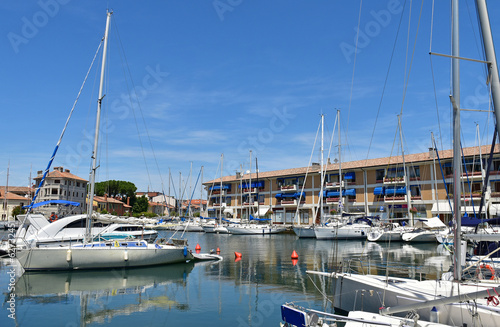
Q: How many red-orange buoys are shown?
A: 4